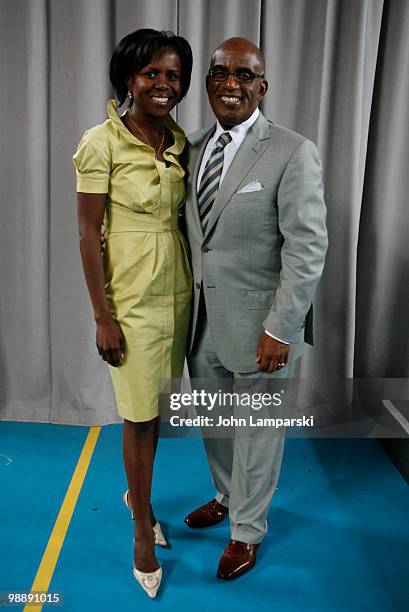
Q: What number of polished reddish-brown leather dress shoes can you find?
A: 2